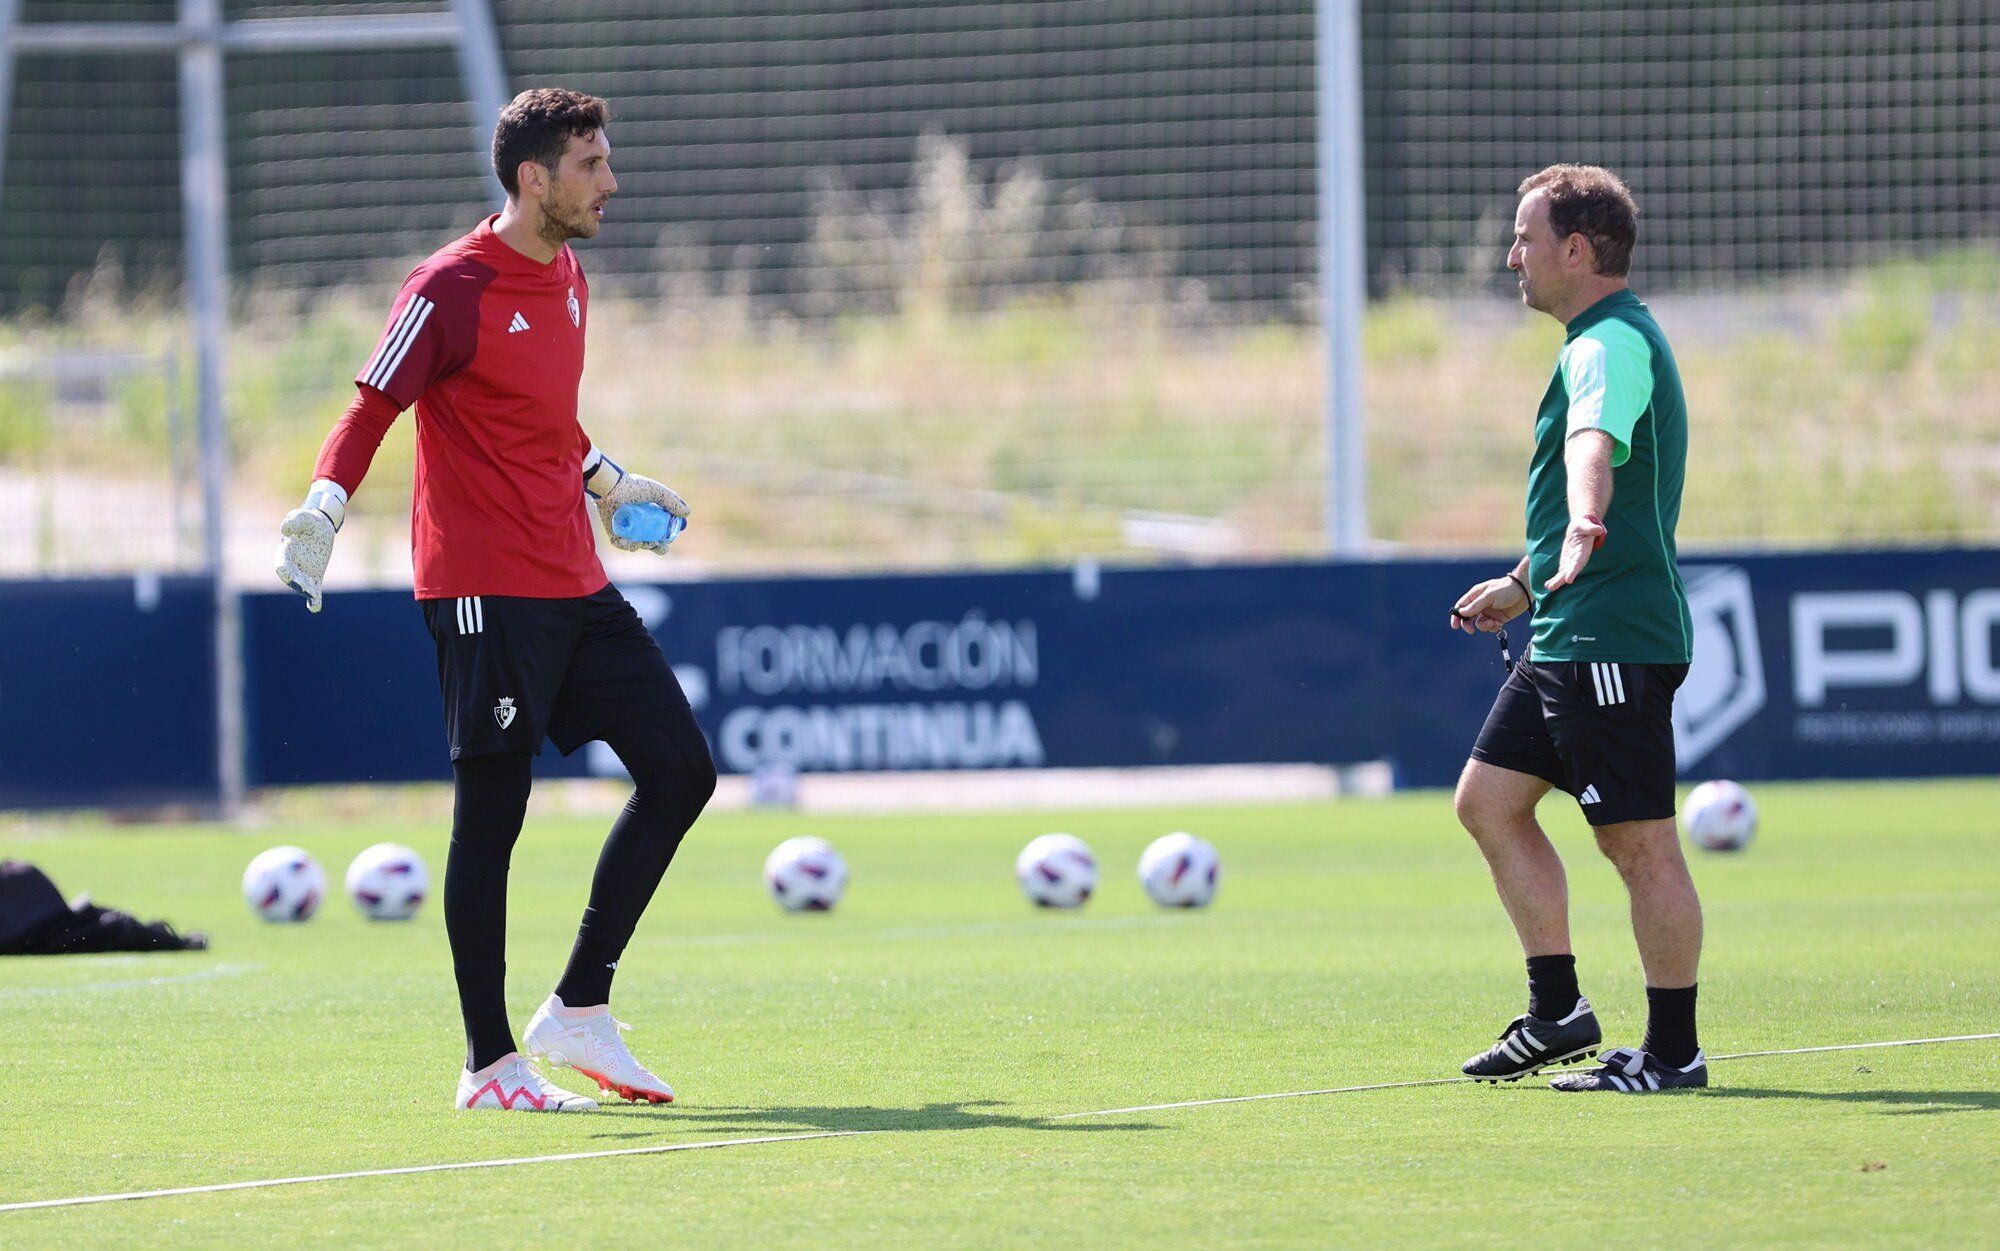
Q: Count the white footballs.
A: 6